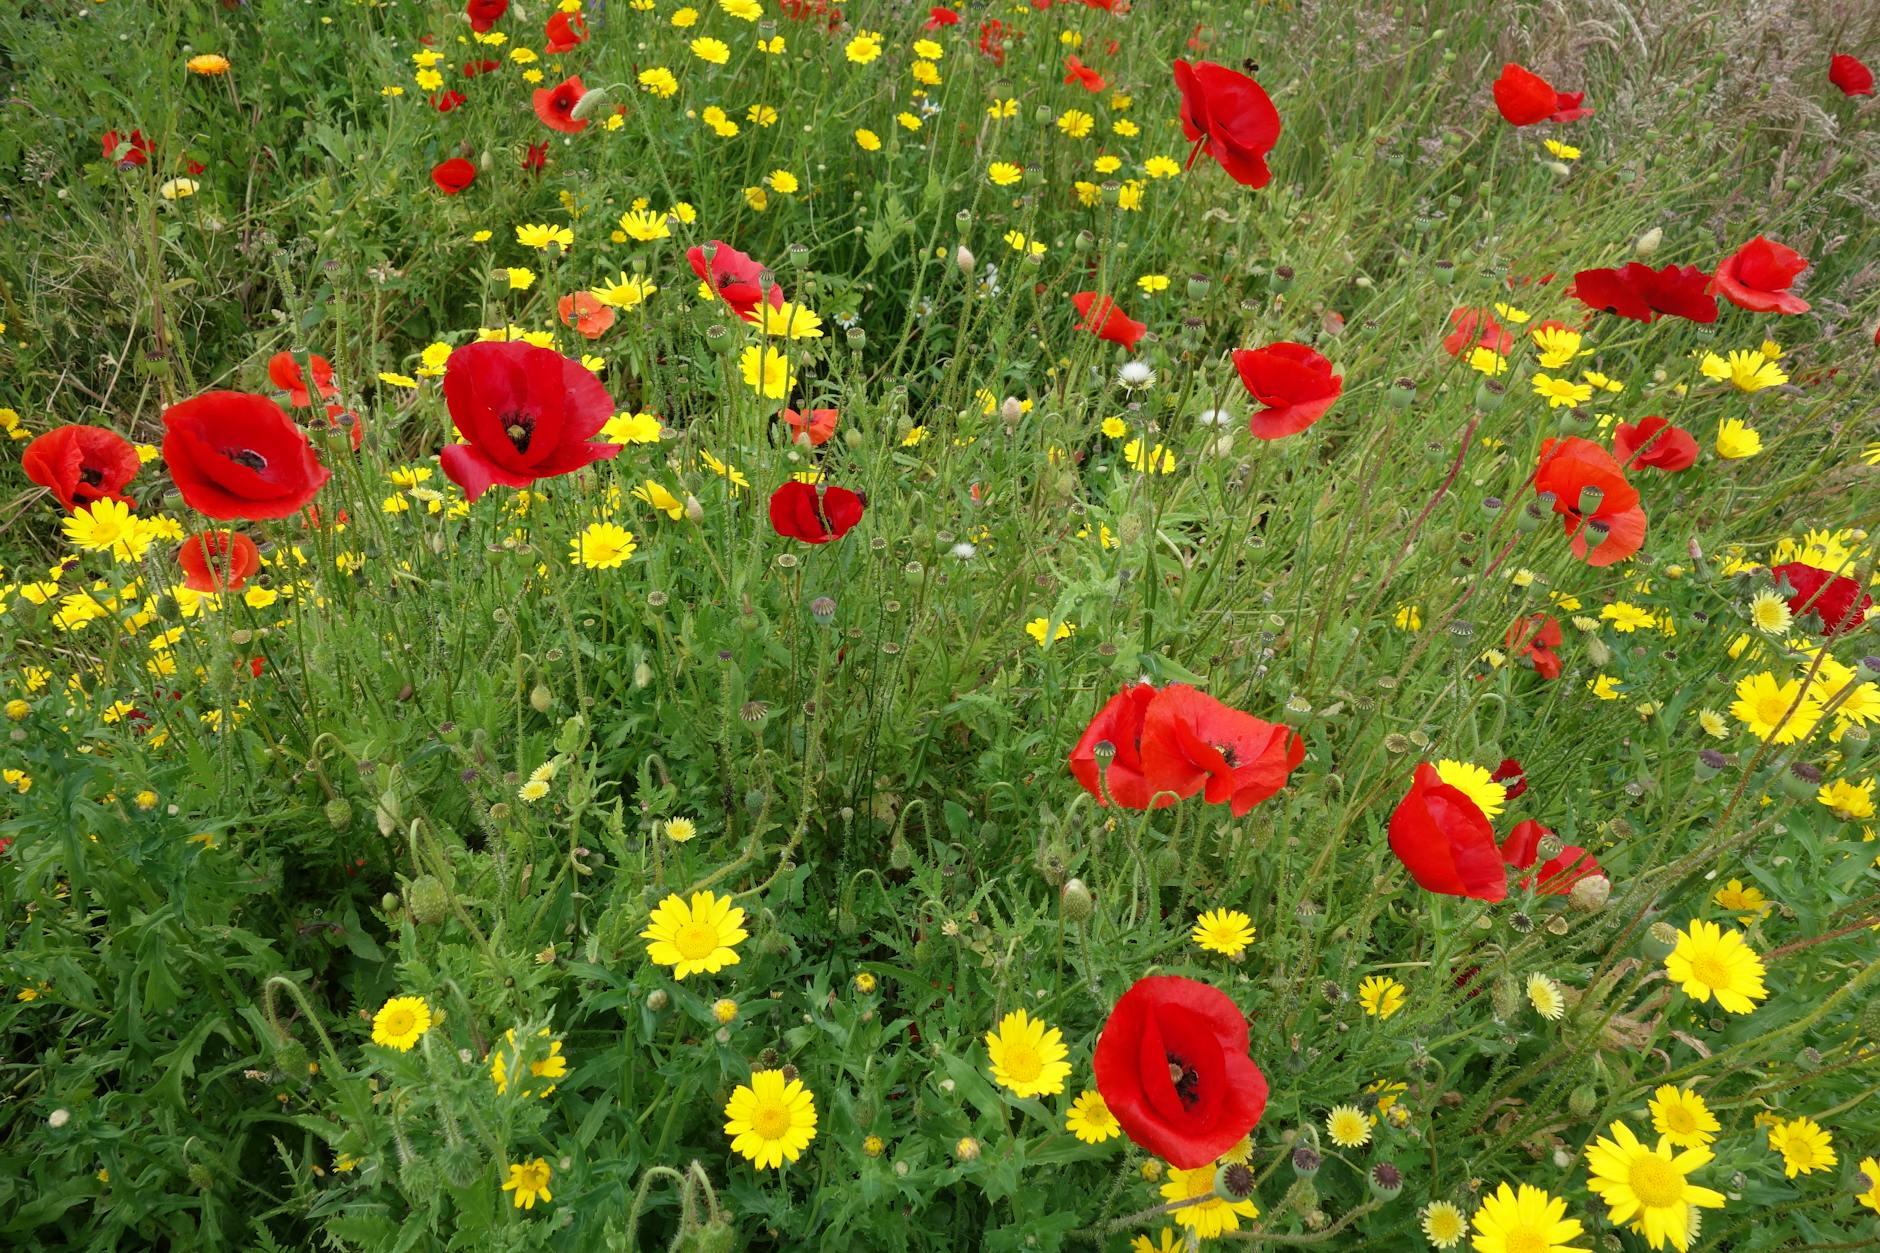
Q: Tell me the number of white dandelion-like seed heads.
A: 3